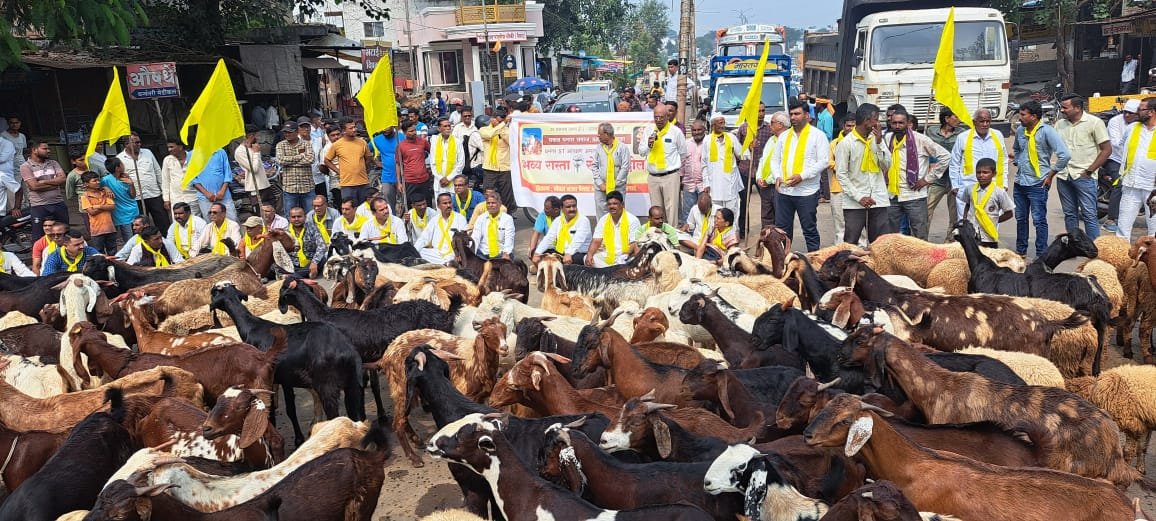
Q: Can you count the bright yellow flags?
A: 5